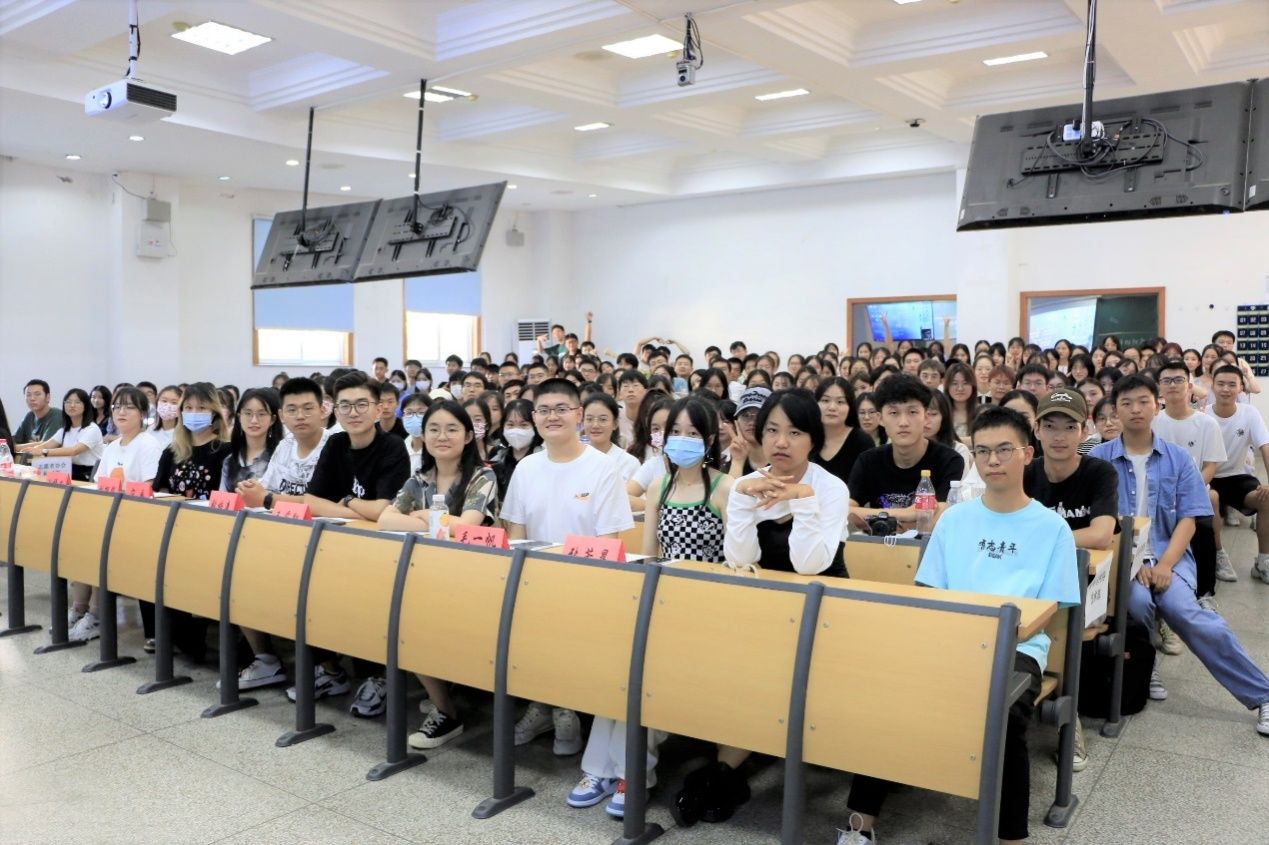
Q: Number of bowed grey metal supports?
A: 11